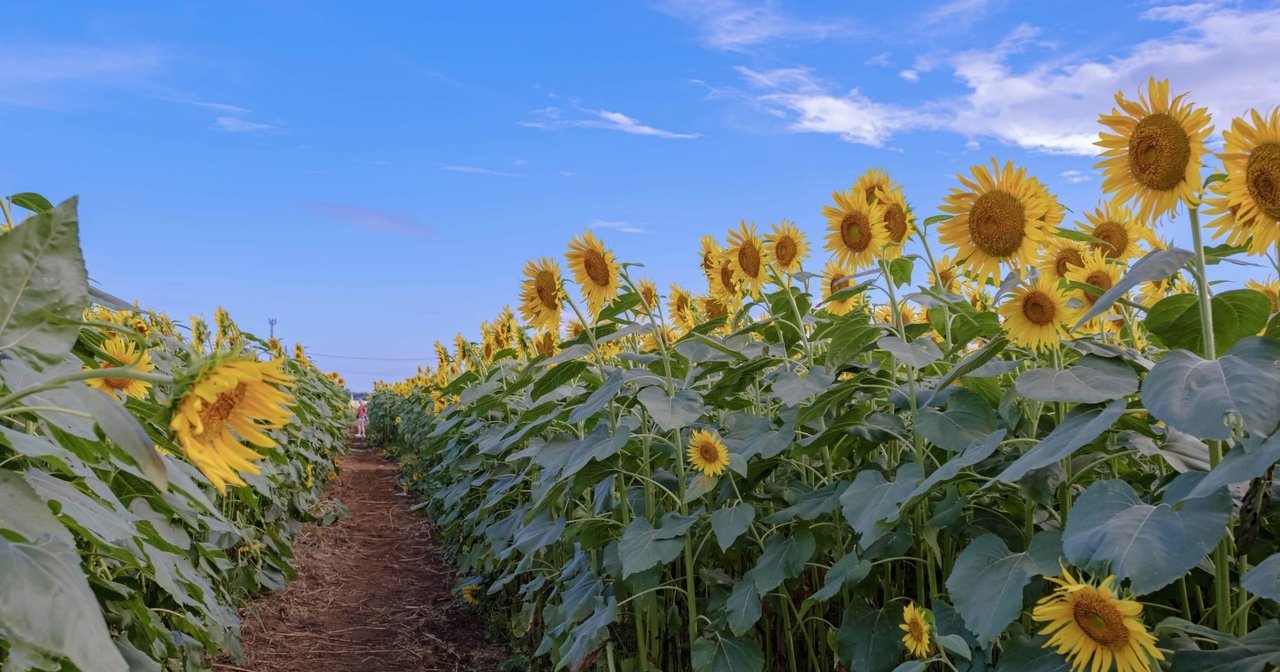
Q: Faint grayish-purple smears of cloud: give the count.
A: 1